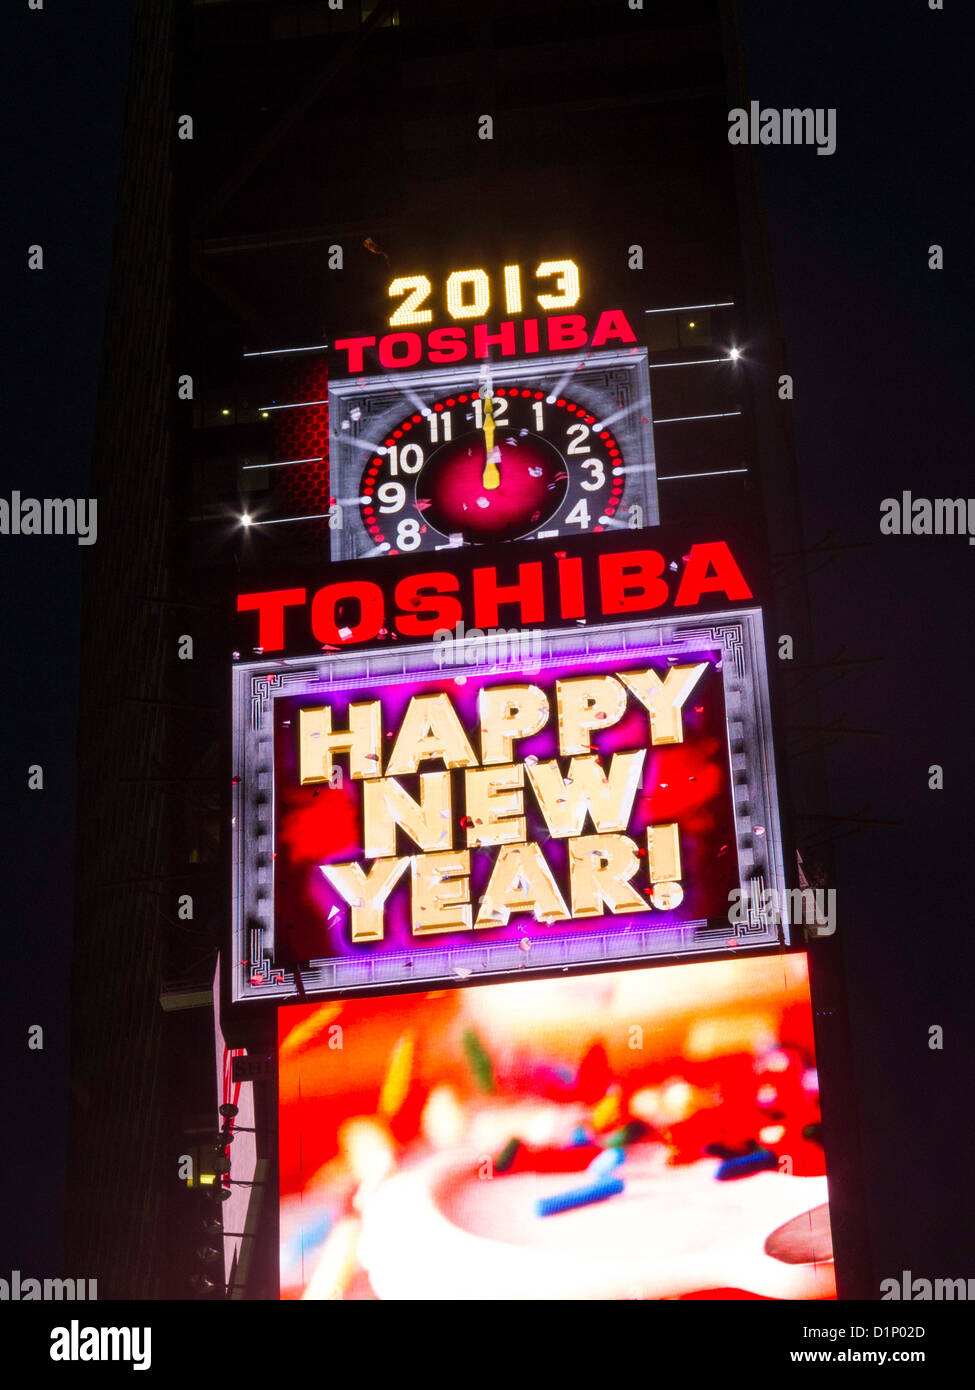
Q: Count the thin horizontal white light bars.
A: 8